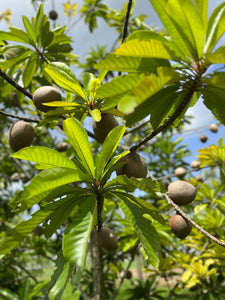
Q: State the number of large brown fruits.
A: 7